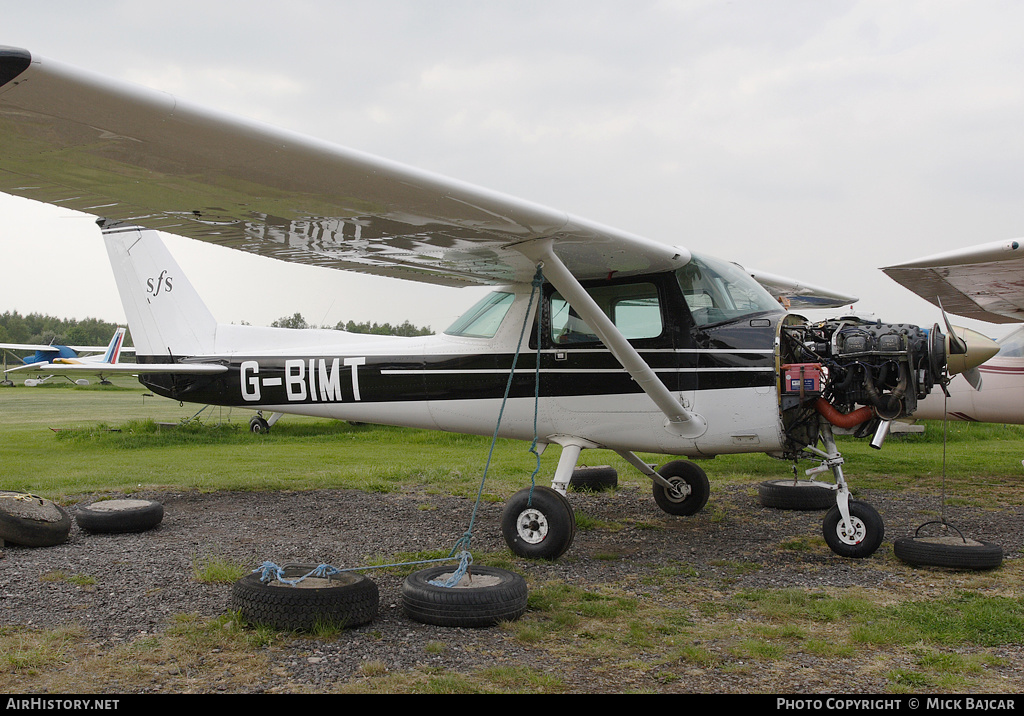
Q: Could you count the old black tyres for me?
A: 7